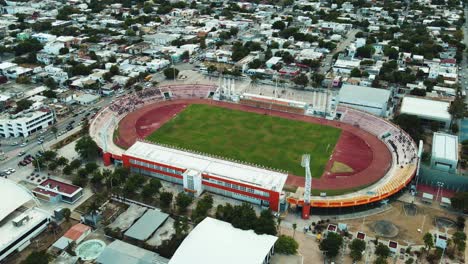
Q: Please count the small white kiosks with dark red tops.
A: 3